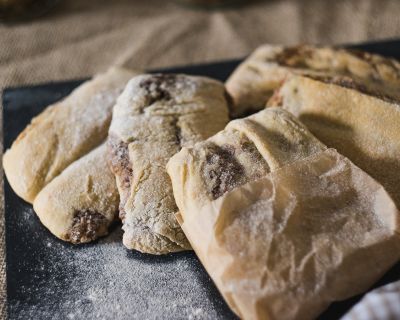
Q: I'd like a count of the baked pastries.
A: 6